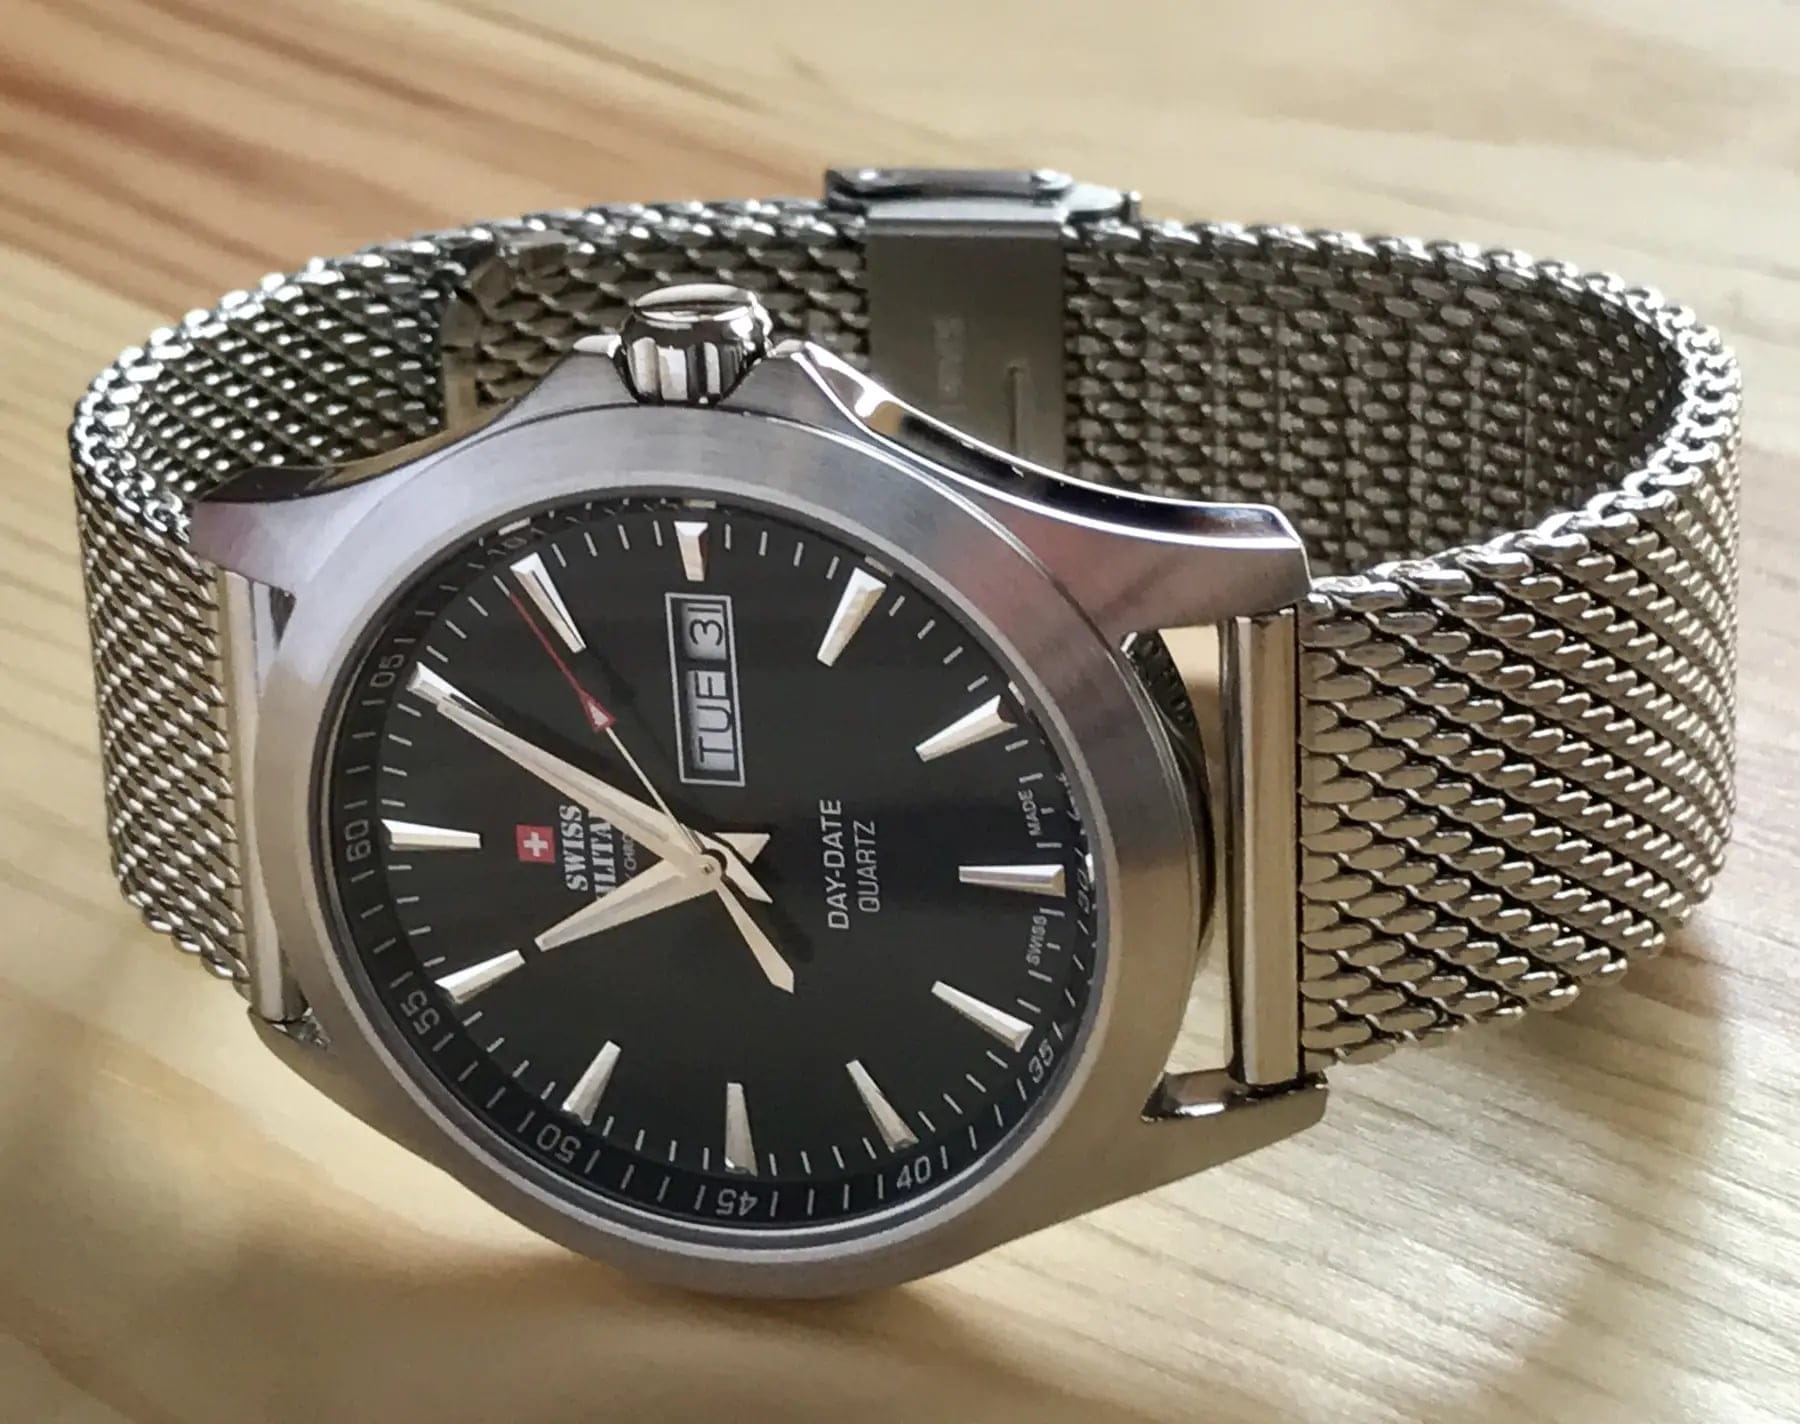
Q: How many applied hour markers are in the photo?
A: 12